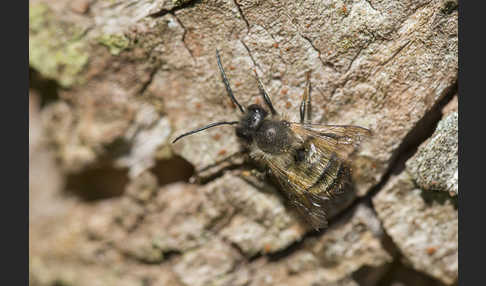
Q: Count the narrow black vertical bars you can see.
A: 2